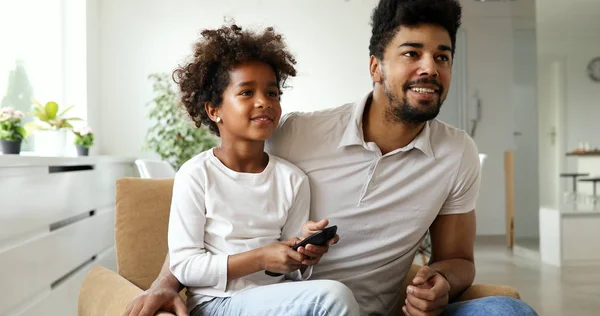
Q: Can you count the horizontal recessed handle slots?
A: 3